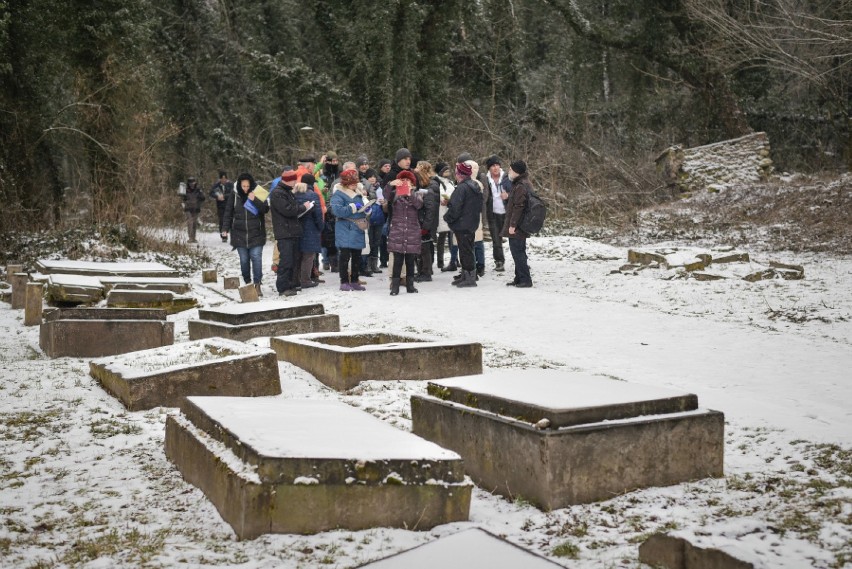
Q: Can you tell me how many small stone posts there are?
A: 6